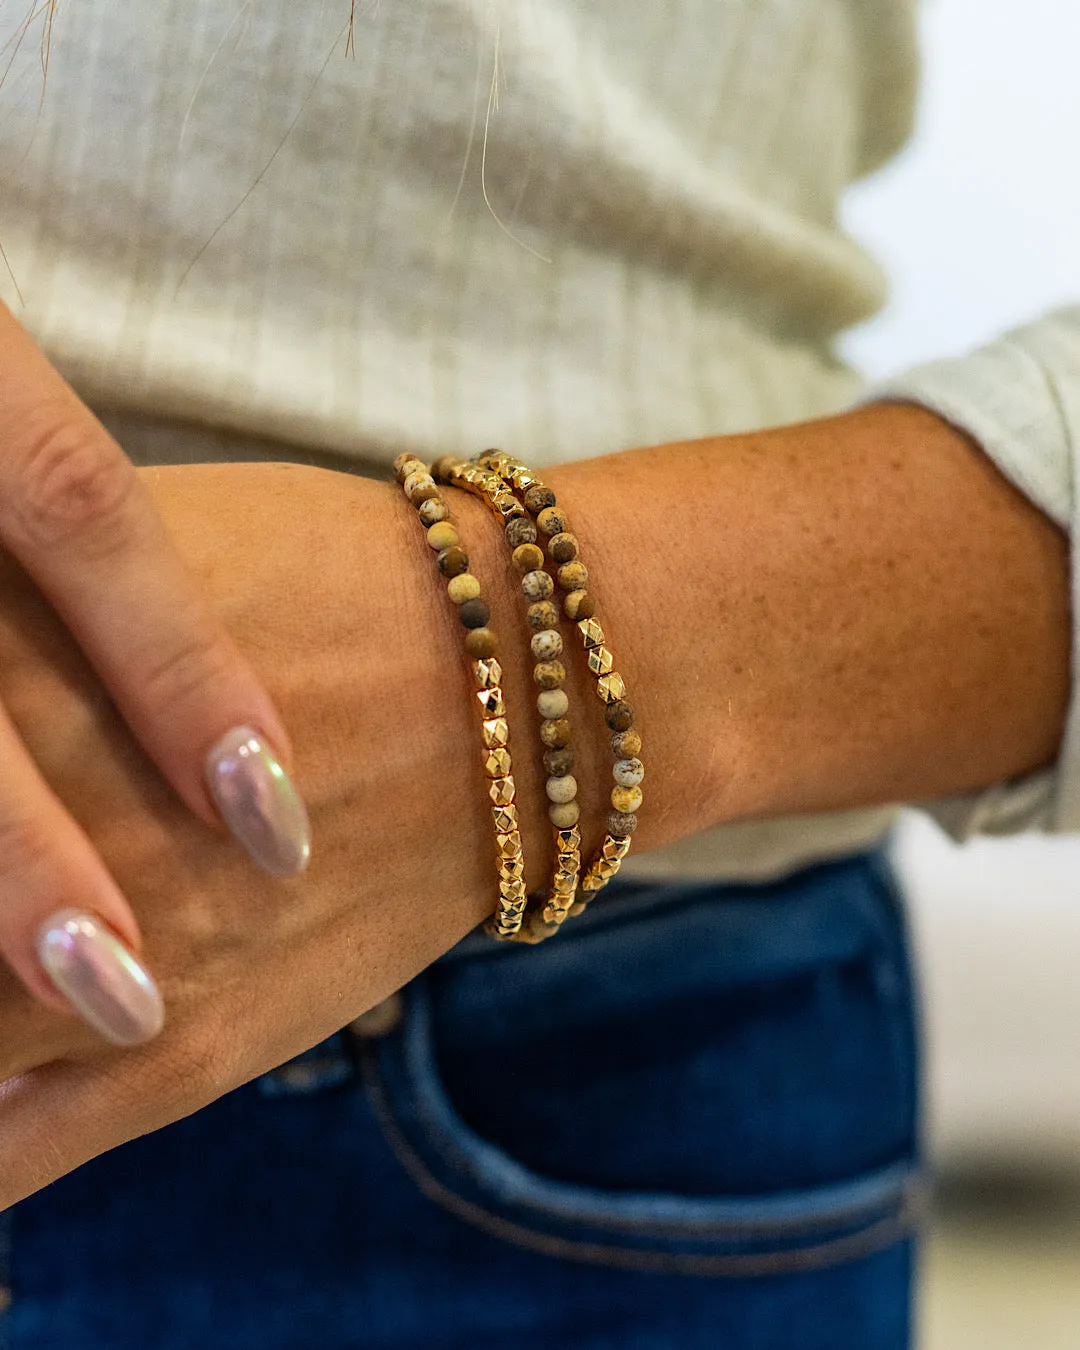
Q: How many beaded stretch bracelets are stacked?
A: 3